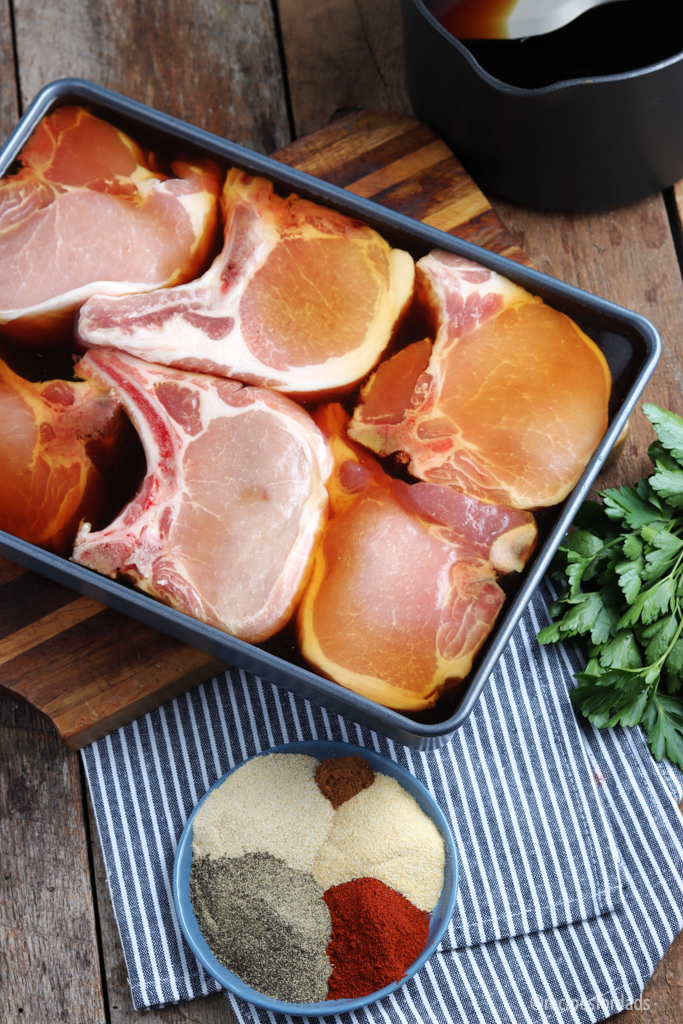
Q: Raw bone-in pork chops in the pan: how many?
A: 6